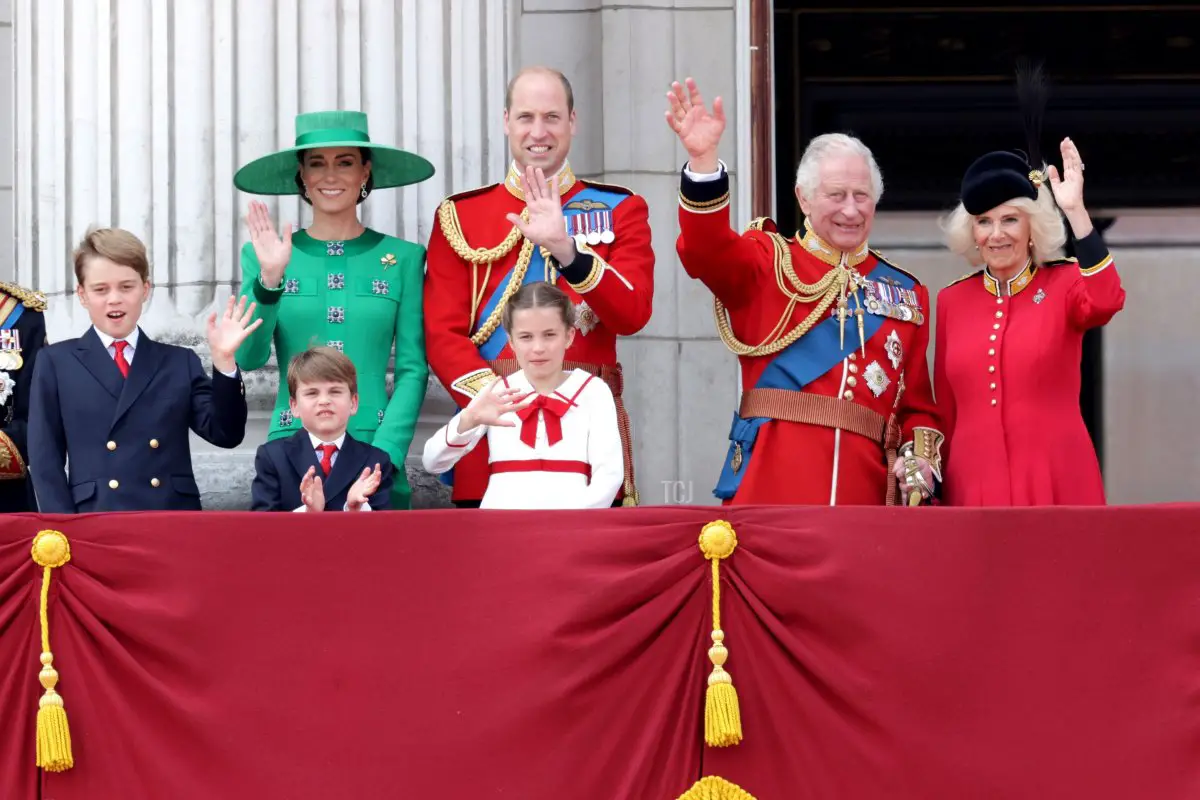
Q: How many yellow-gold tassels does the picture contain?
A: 2